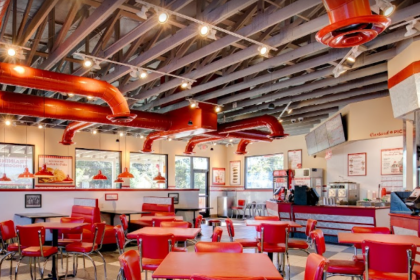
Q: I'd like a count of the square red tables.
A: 6